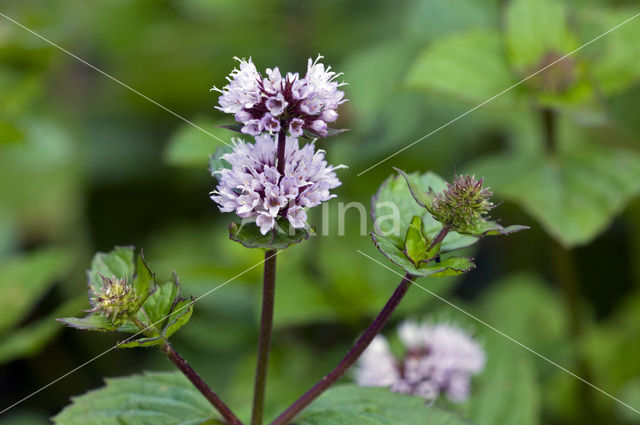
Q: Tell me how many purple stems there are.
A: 3